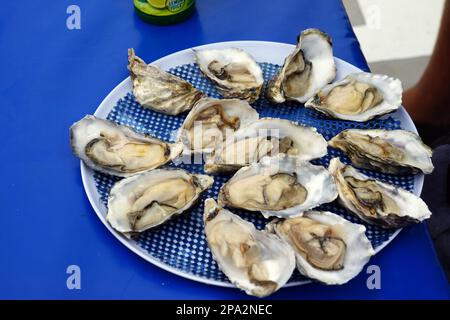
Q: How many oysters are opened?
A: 12